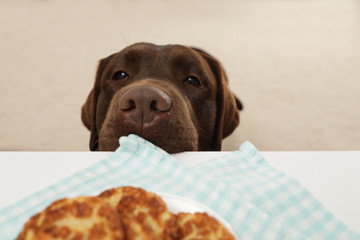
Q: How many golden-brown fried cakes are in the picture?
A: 3